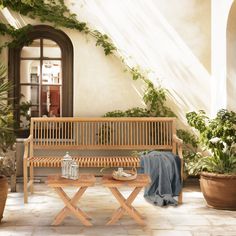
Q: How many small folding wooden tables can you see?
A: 2